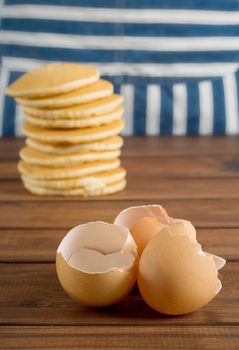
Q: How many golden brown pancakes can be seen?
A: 10